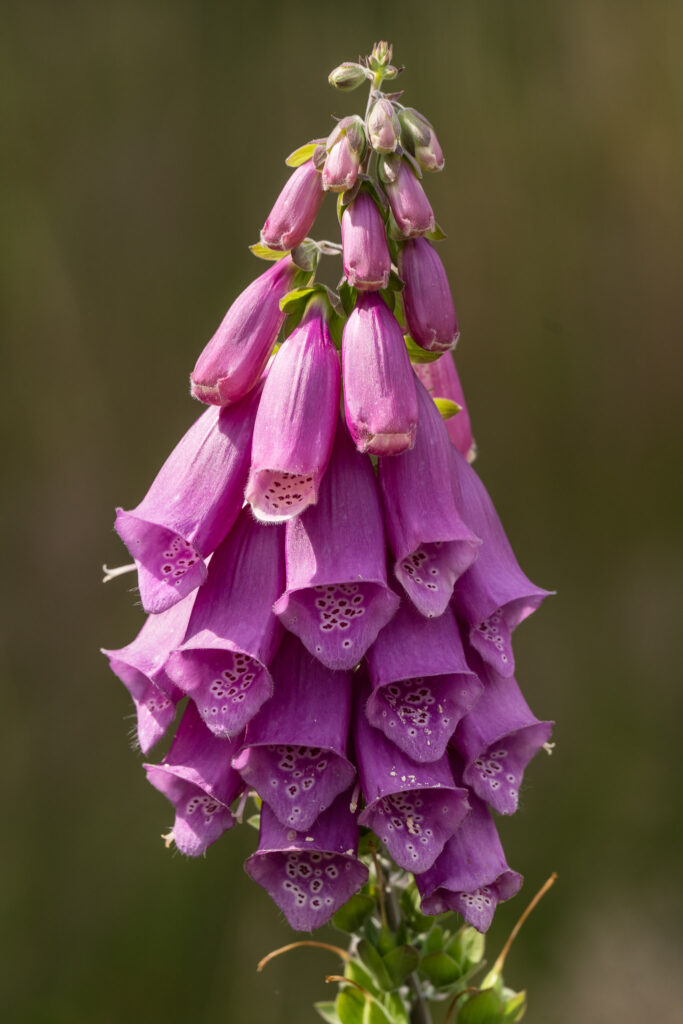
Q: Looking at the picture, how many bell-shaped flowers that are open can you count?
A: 14